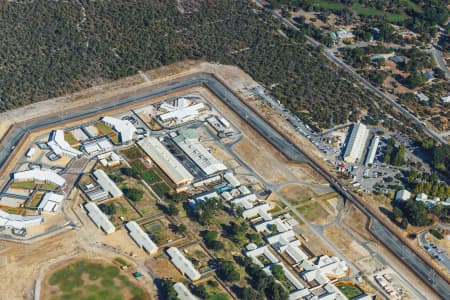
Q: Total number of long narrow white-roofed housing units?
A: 5